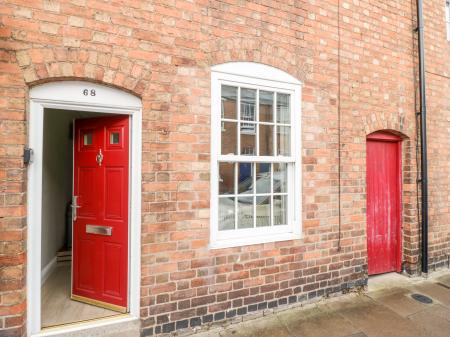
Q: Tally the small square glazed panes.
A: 2